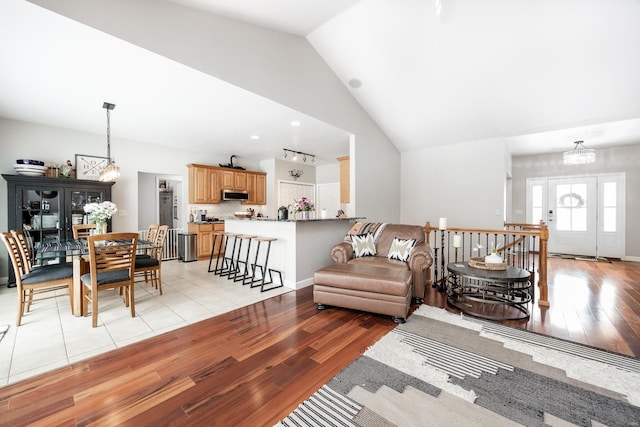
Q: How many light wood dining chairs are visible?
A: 6